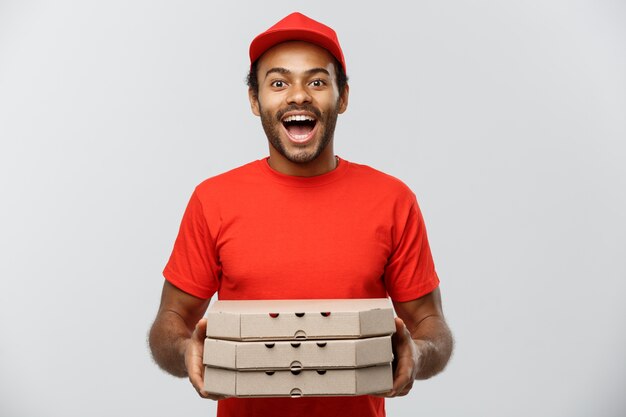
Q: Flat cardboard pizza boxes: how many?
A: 3